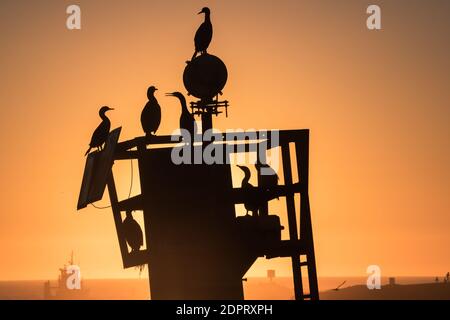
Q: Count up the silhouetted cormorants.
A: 7